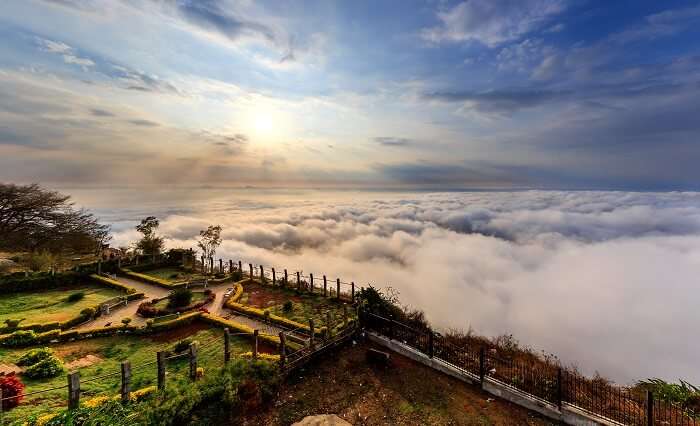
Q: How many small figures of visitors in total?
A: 0